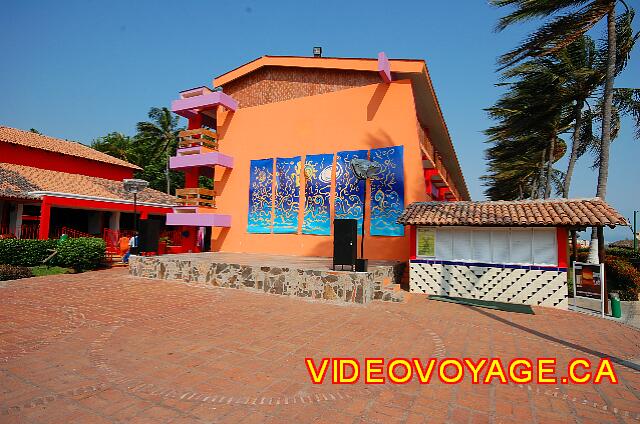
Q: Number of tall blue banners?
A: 5